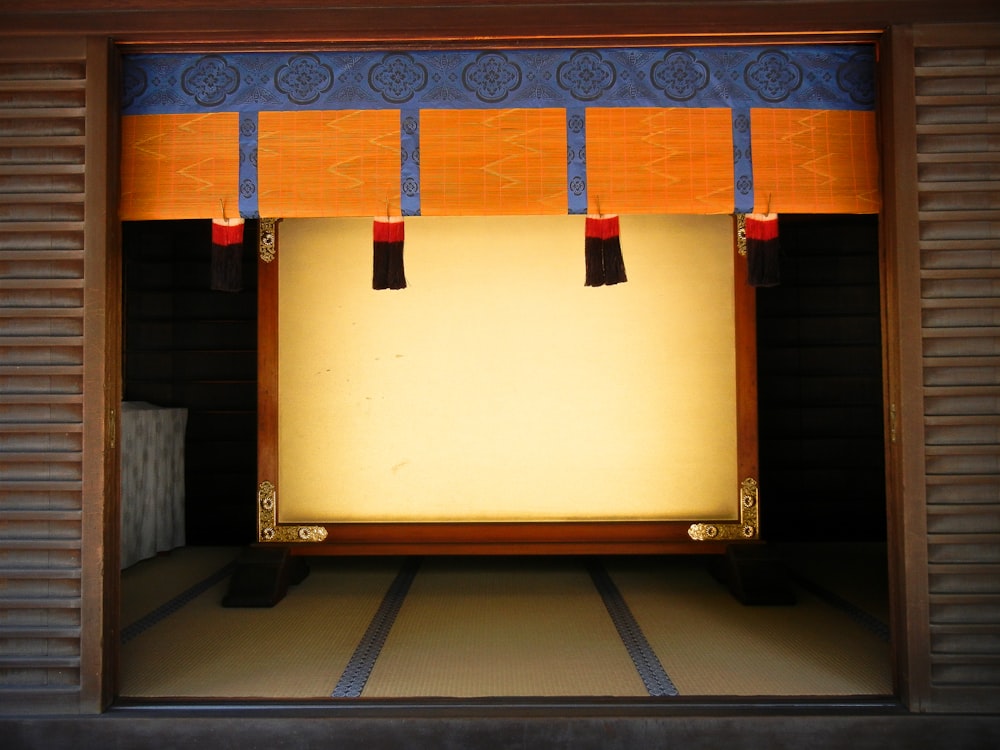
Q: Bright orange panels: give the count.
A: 5